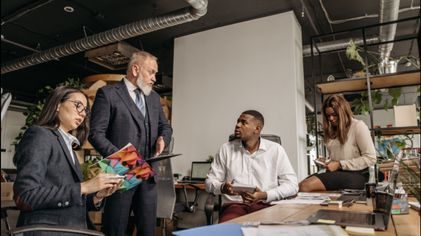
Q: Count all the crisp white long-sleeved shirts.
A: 1